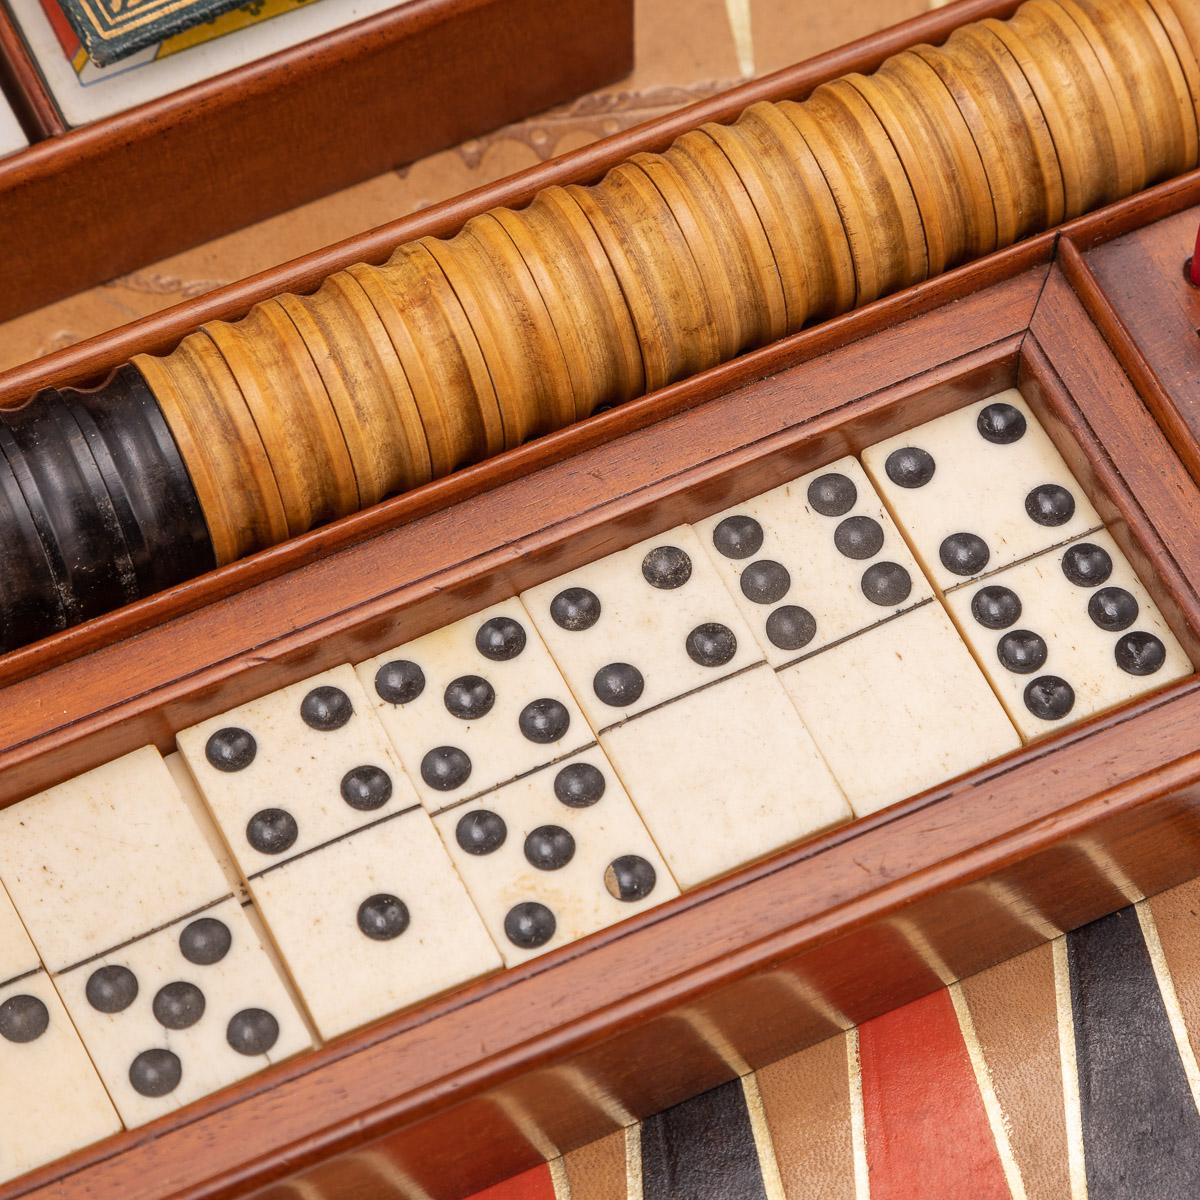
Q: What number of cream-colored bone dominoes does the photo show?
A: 7